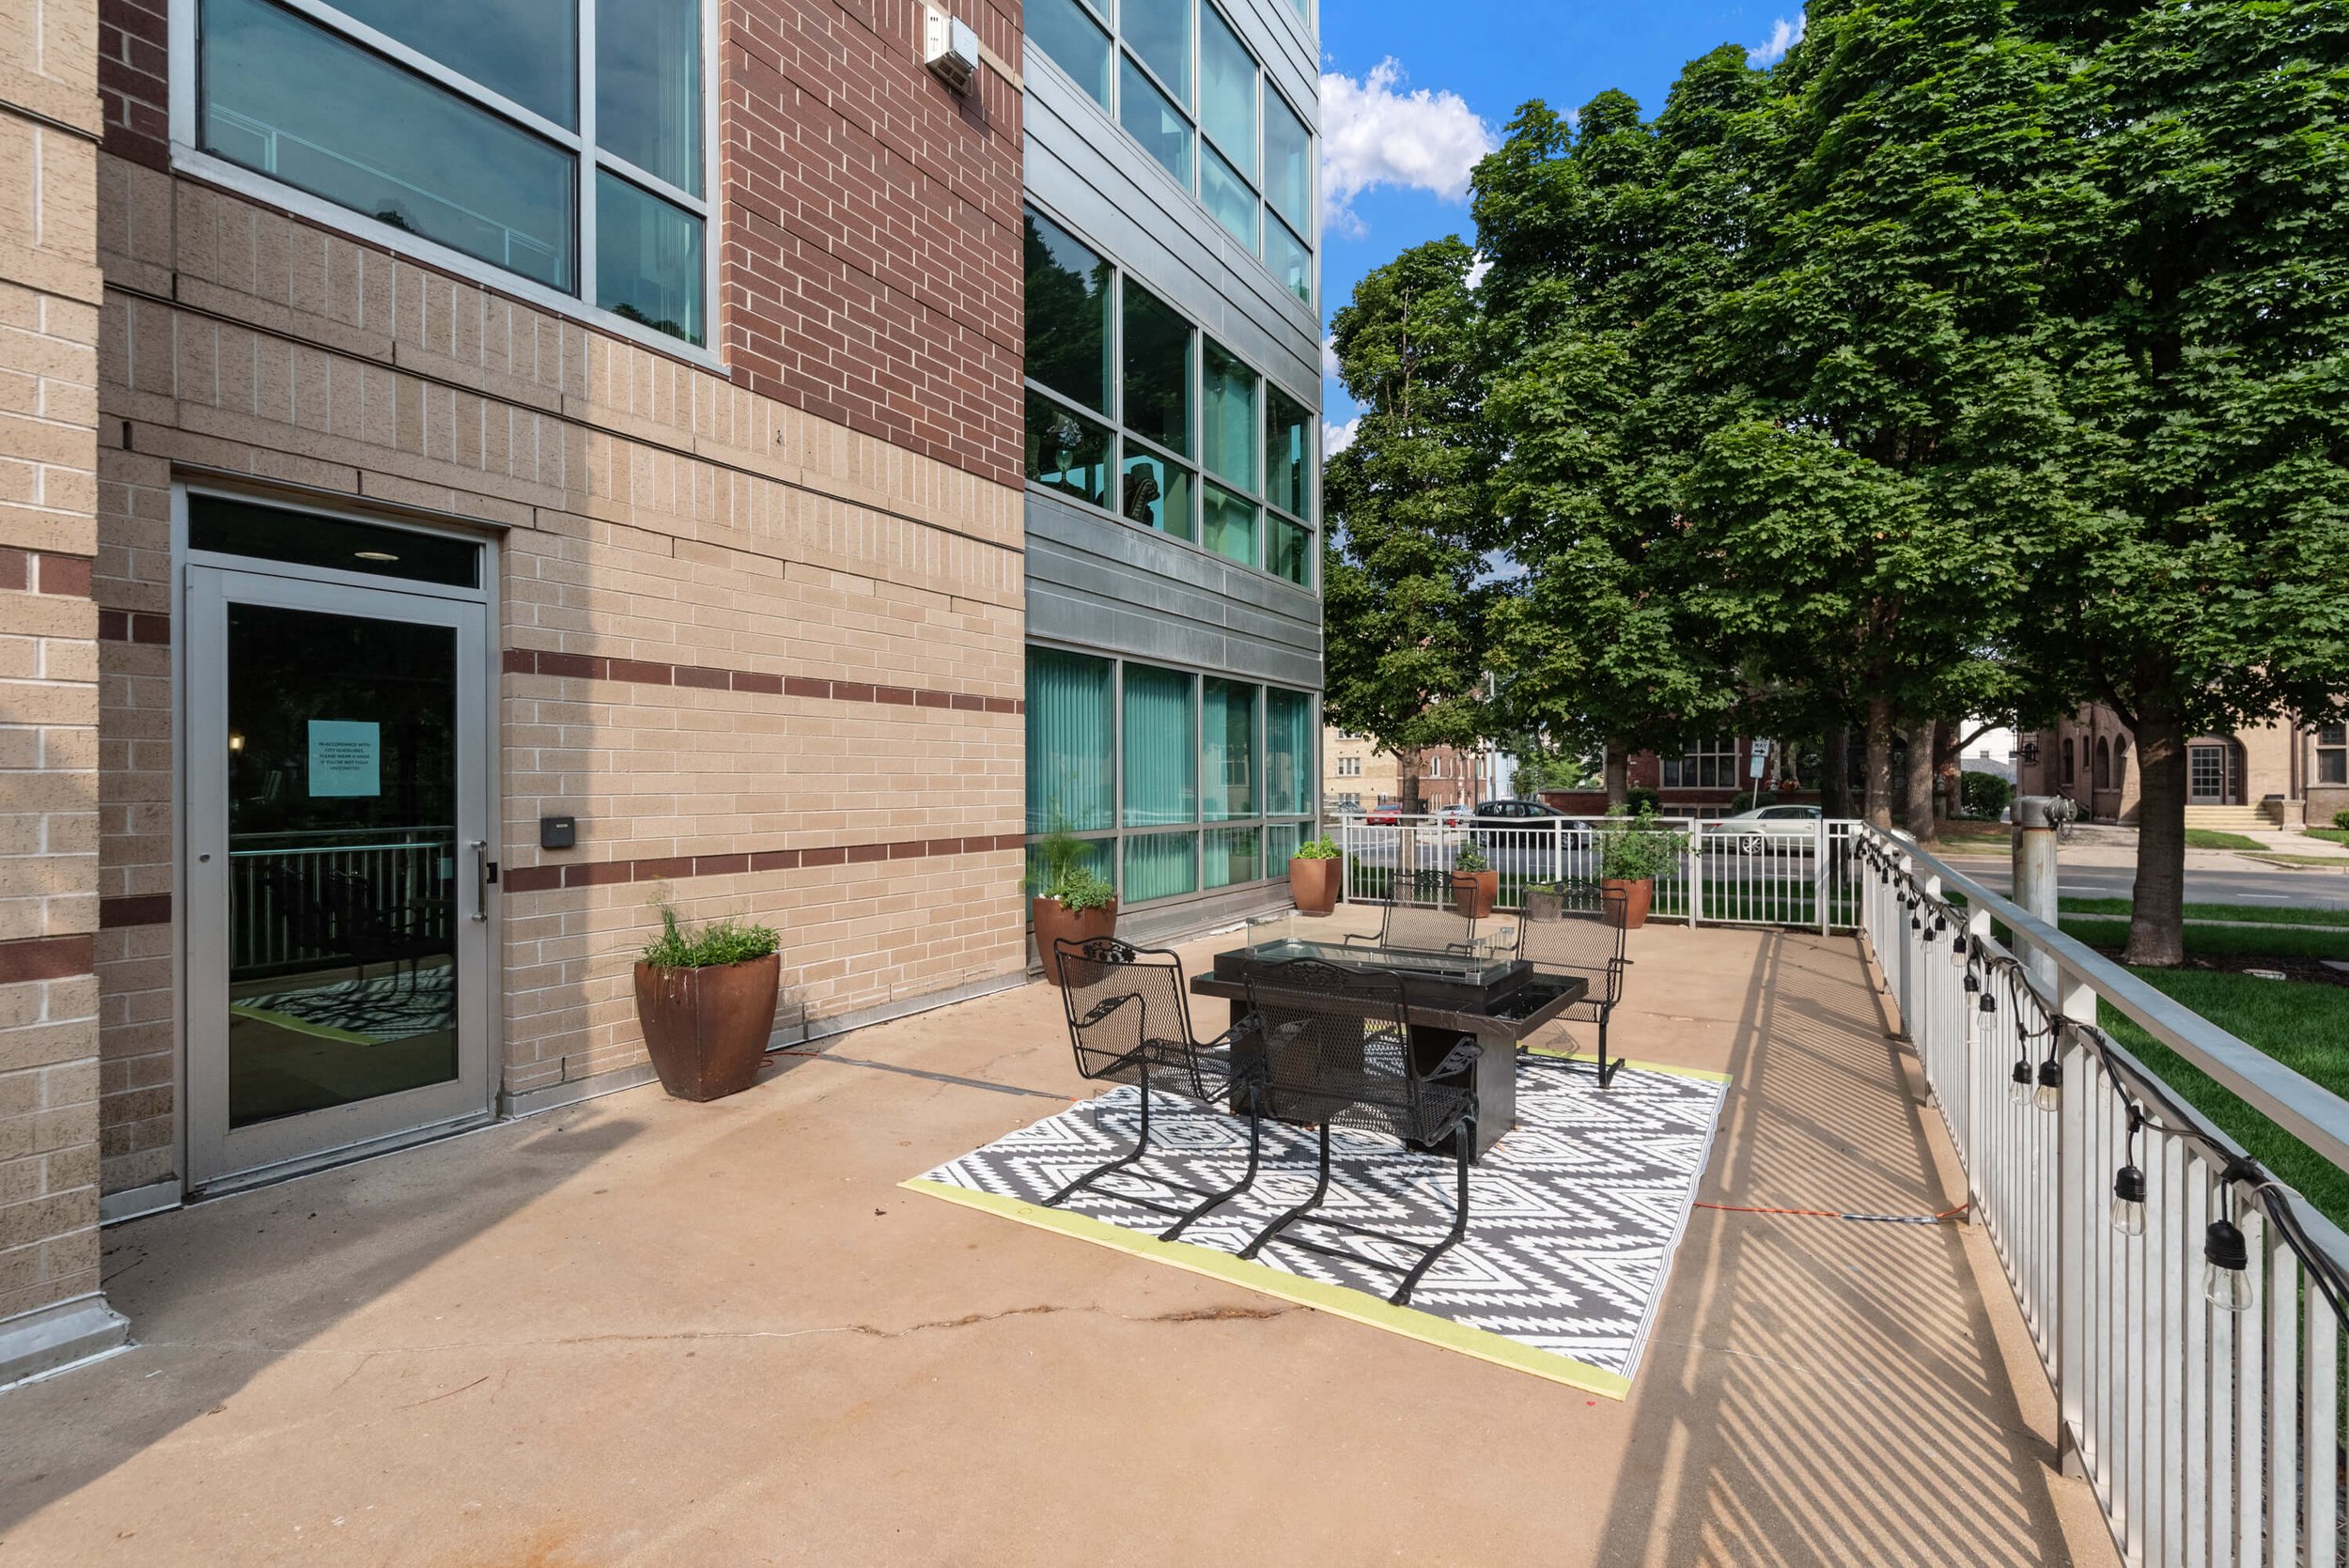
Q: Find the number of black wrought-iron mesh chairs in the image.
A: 4